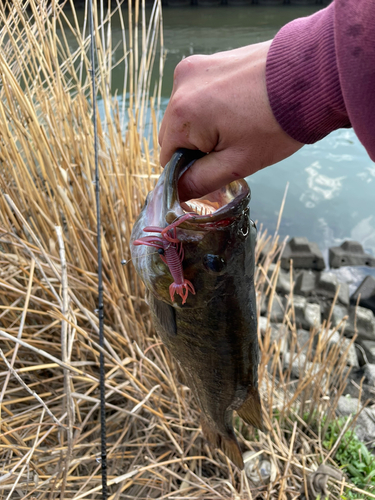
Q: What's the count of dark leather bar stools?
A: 0